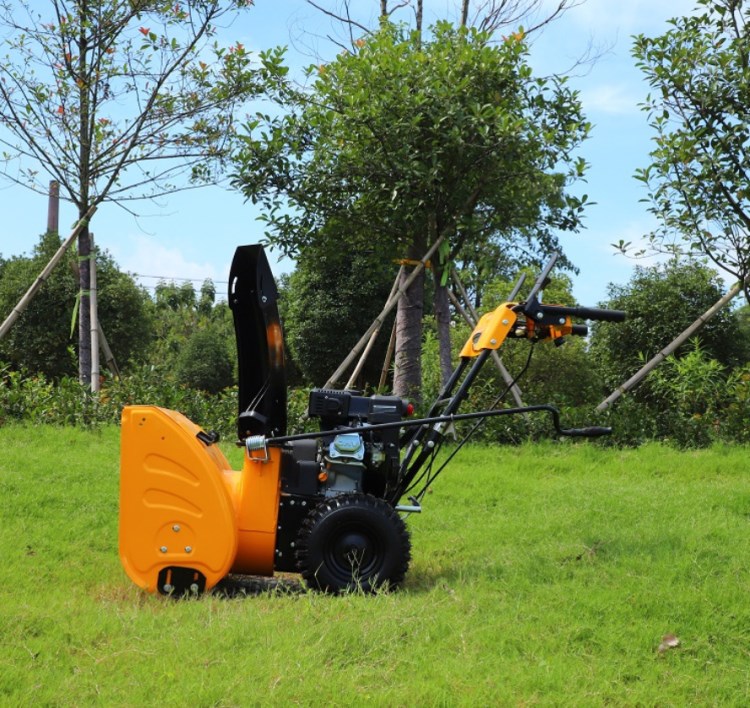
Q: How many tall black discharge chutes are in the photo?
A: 1